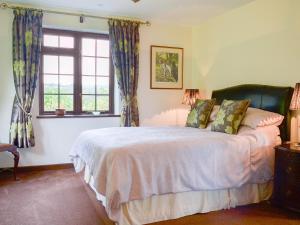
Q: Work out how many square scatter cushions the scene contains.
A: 2